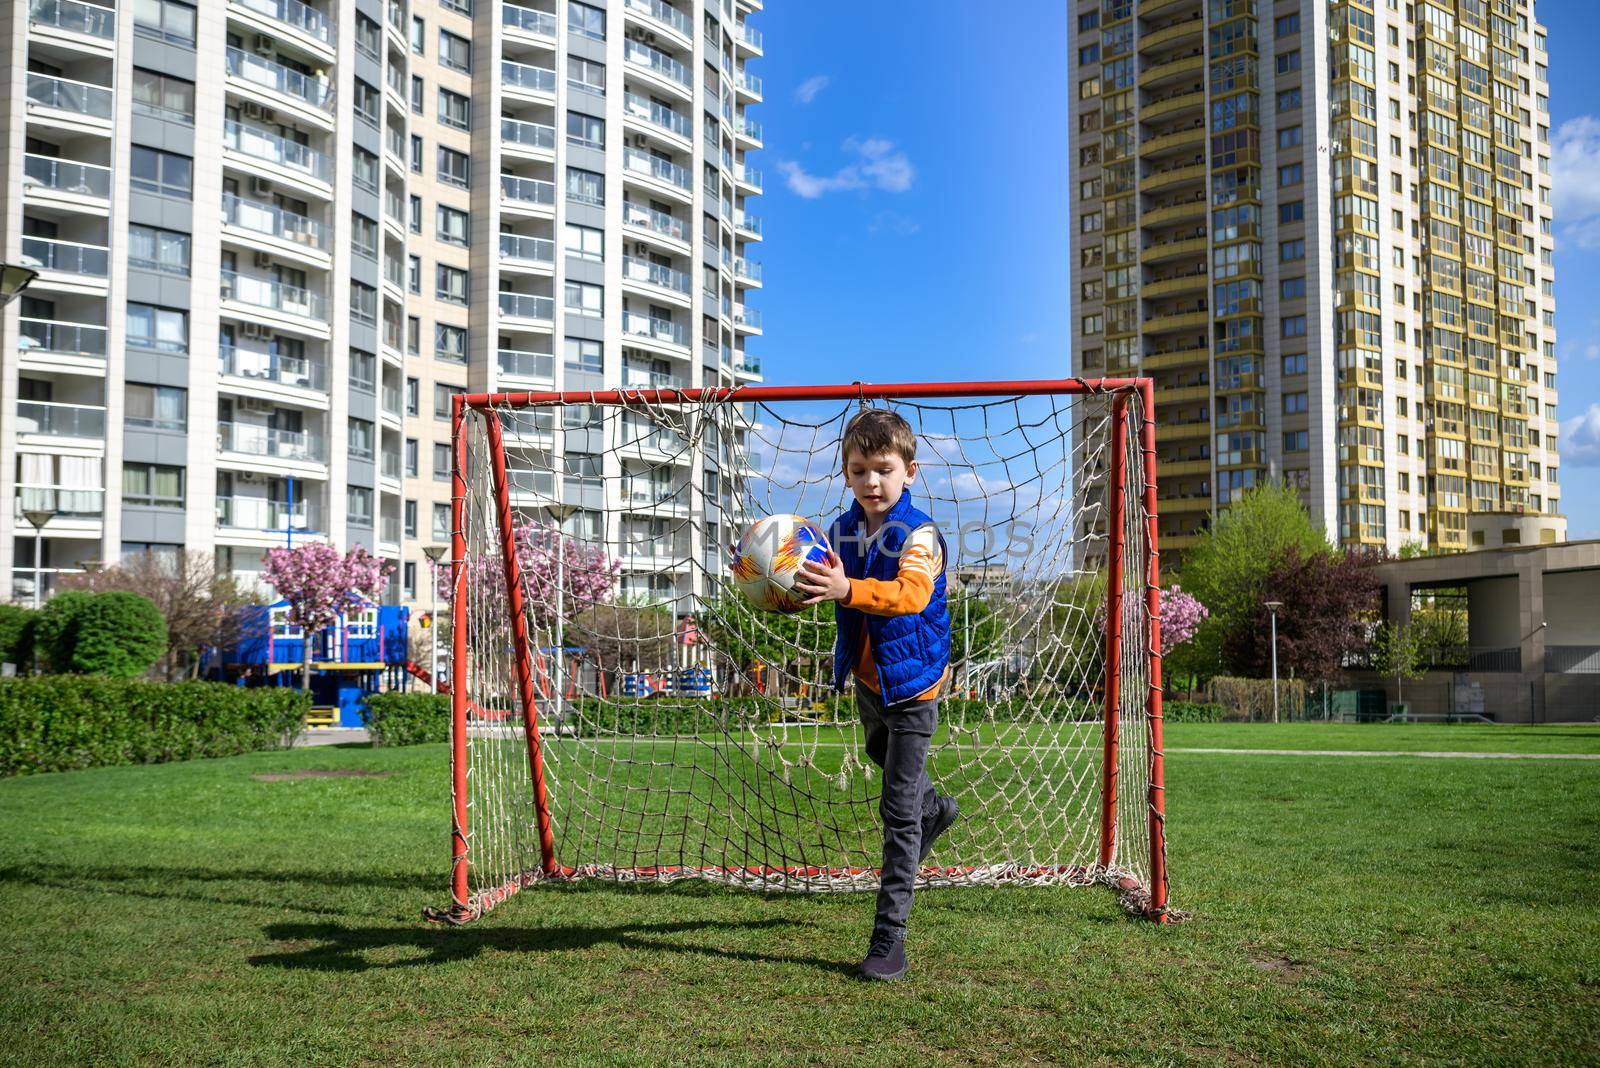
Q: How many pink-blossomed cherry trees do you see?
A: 3